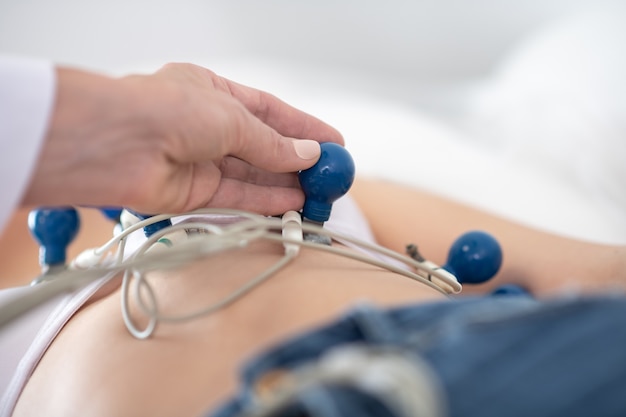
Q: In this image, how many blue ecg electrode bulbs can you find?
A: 6